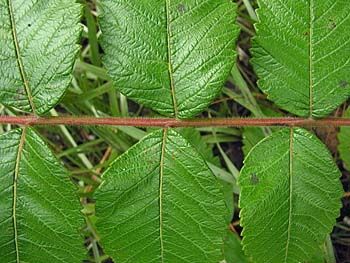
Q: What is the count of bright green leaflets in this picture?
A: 6